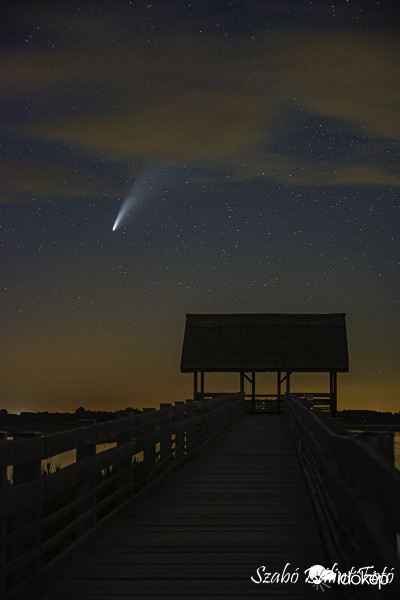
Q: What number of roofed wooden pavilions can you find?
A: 1